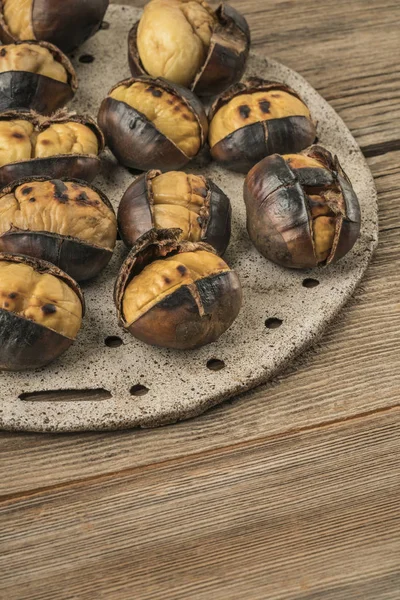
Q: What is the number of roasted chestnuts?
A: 11